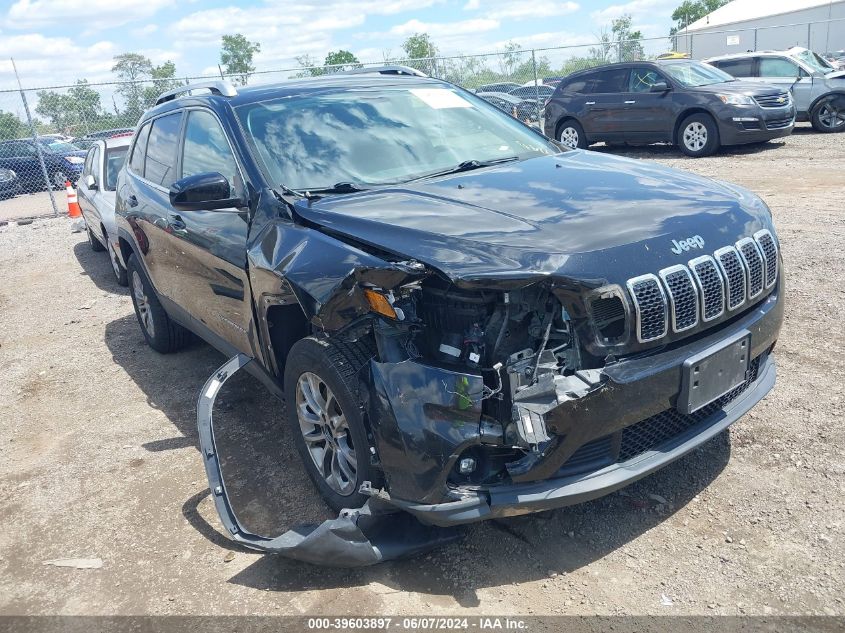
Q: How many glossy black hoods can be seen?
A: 1